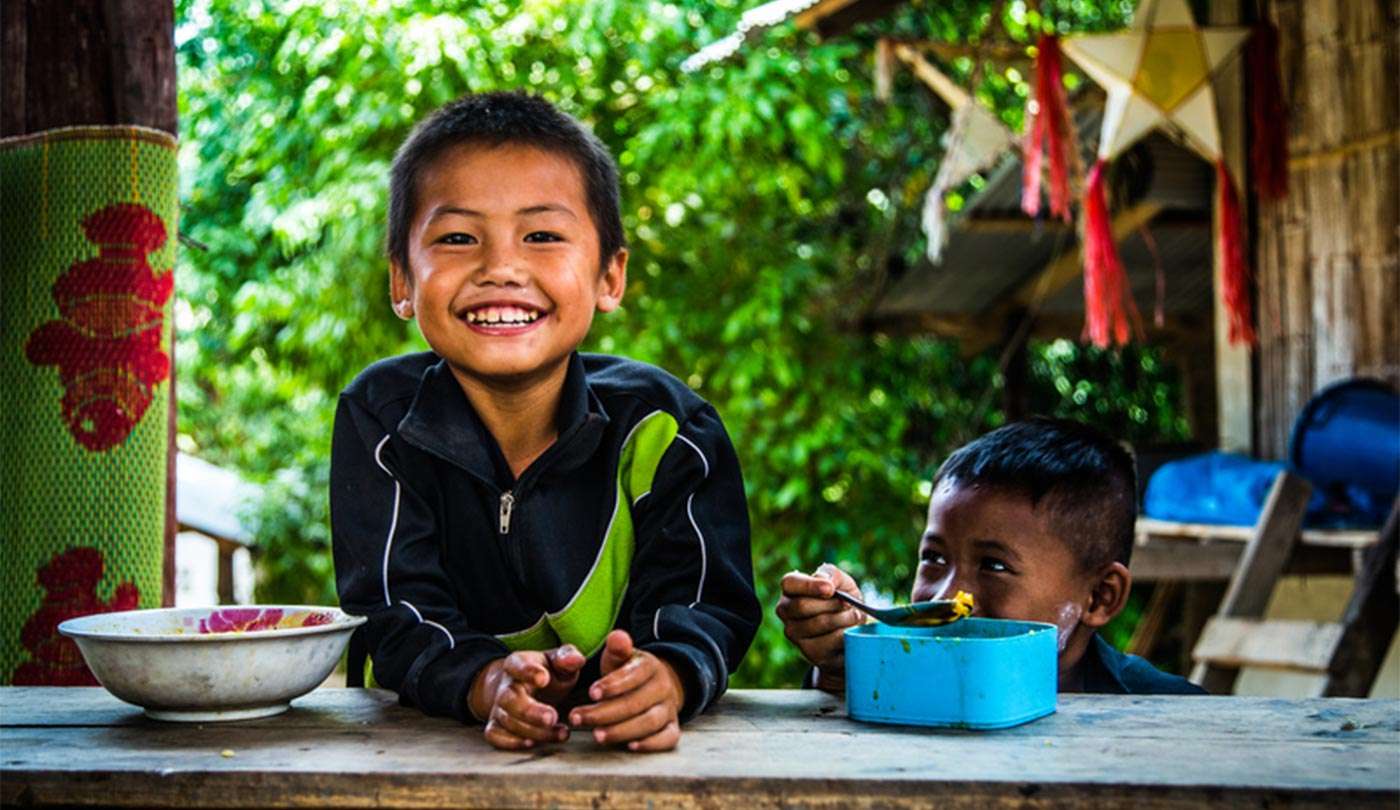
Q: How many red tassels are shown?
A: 4